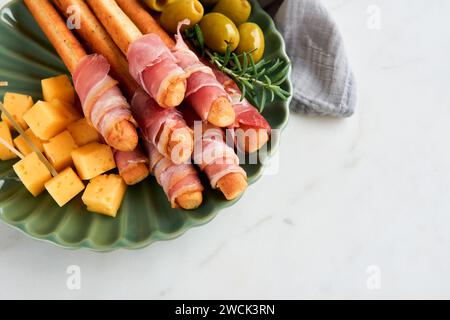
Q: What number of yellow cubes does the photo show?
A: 11